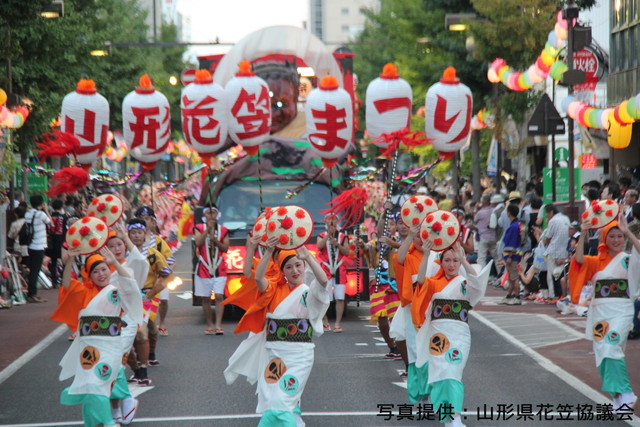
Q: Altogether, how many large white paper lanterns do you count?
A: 7